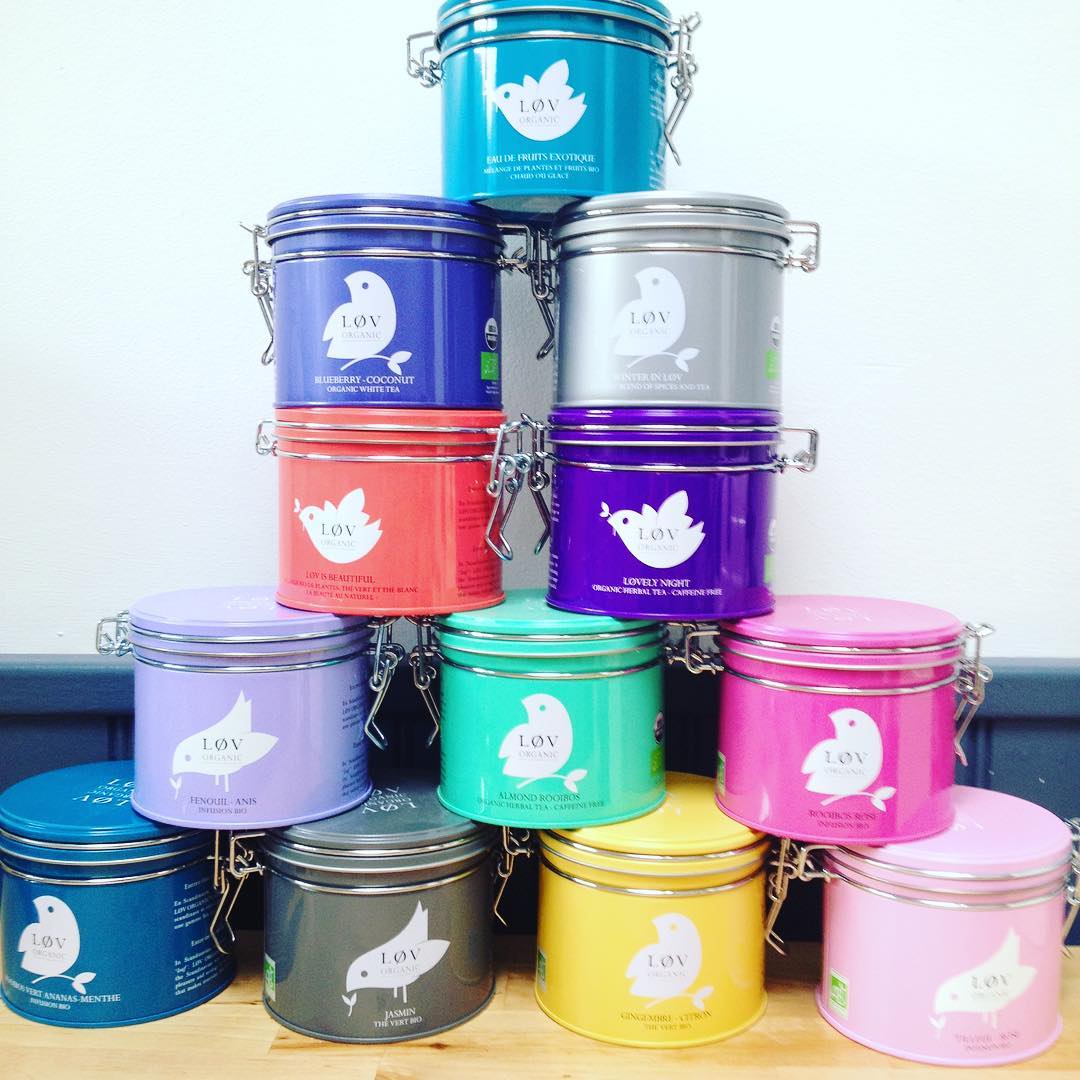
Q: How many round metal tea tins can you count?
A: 12